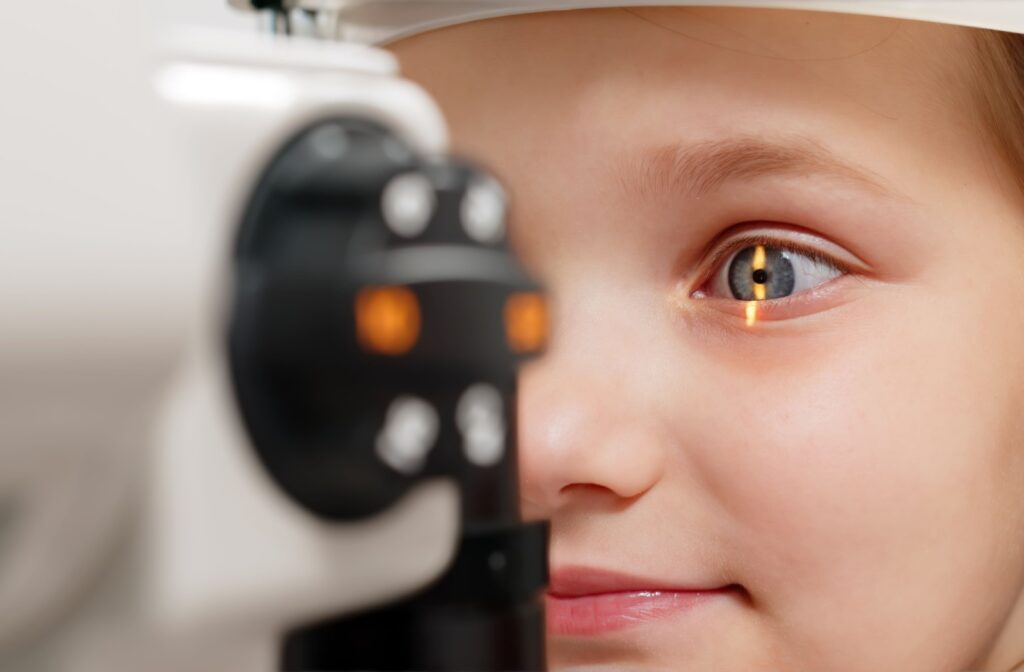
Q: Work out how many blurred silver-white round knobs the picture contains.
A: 4